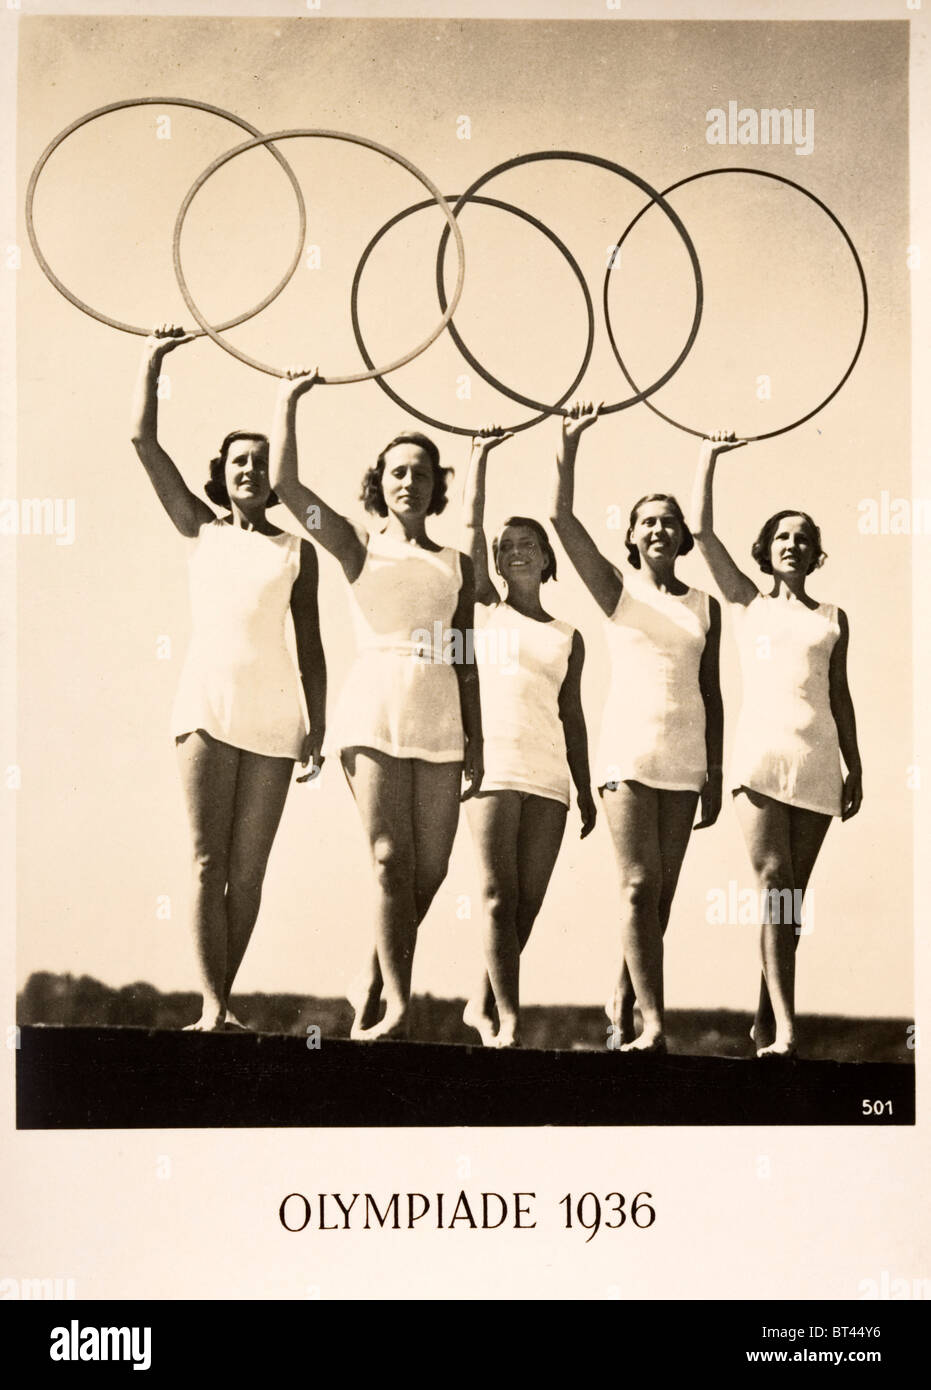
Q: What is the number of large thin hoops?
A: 5